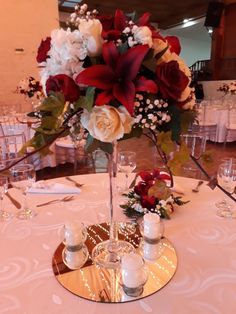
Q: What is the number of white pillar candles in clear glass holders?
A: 3